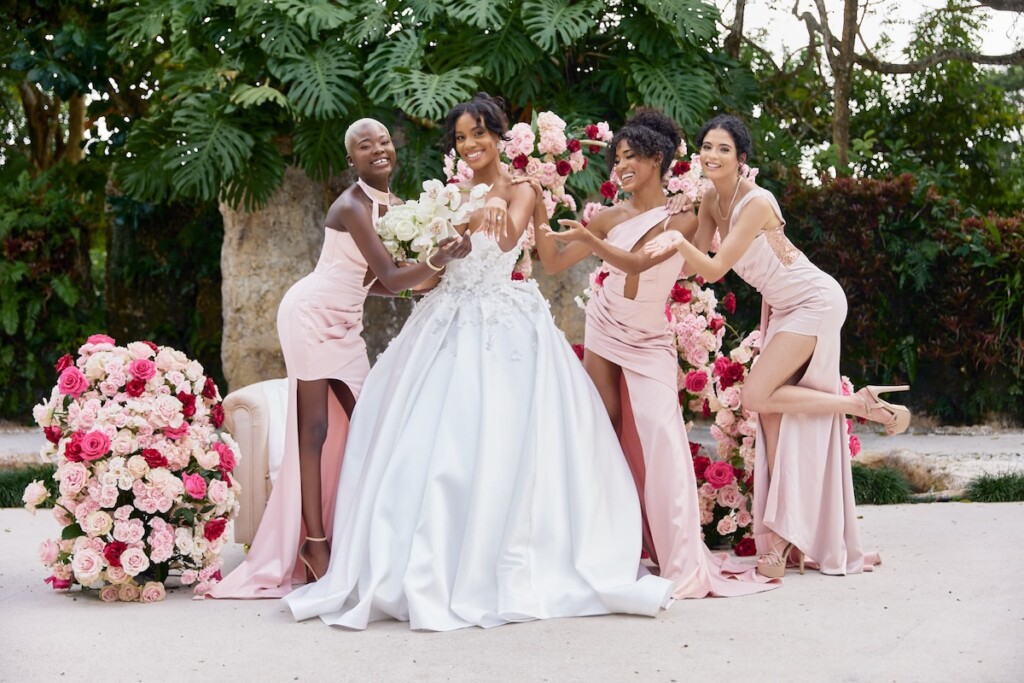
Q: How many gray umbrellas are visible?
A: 0